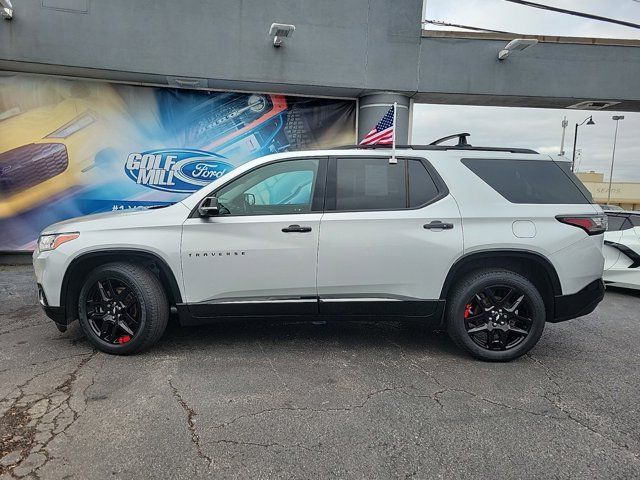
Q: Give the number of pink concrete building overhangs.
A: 0